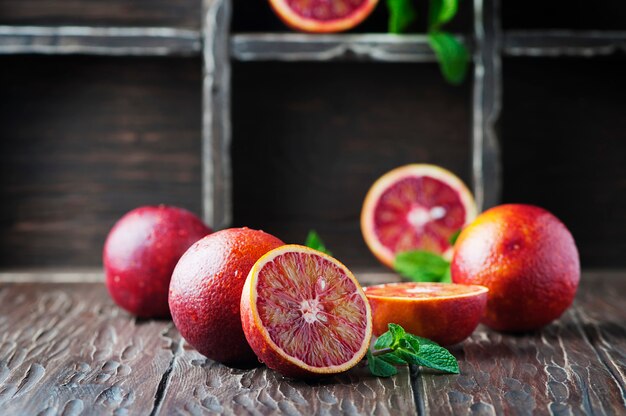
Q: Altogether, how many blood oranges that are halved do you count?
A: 4